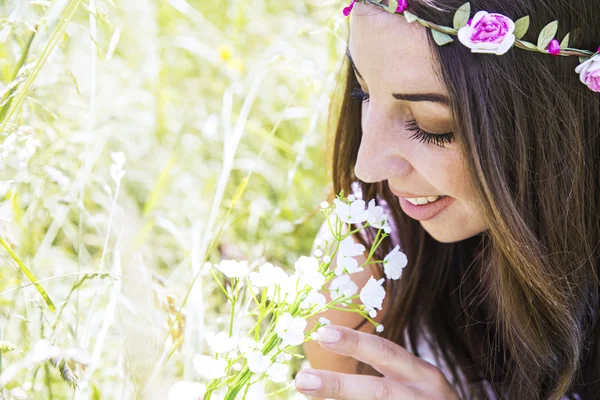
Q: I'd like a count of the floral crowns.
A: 1